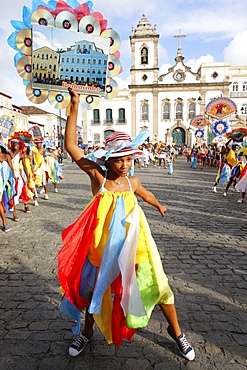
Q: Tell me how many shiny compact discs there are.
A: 11